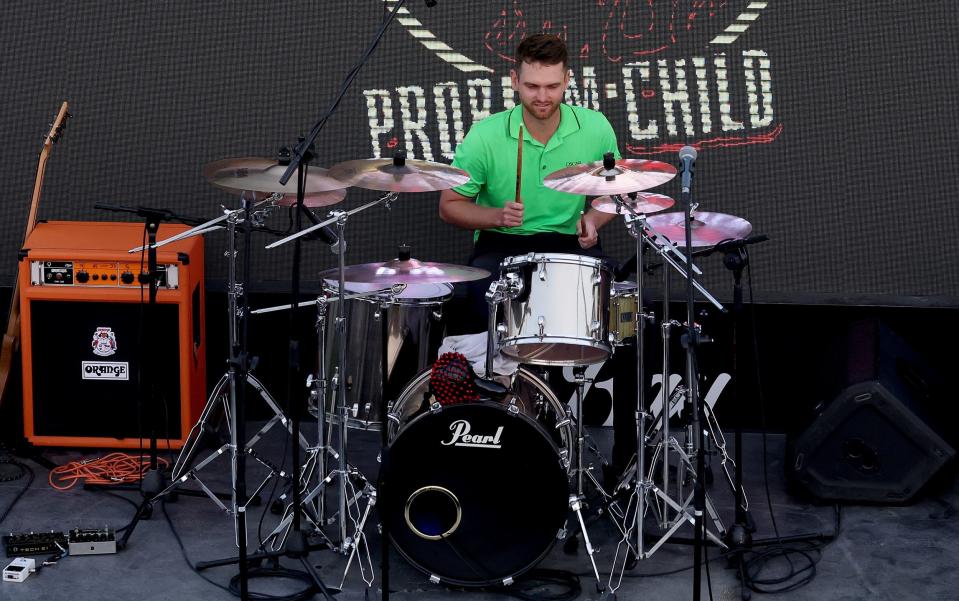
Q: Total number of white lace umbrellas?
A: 0